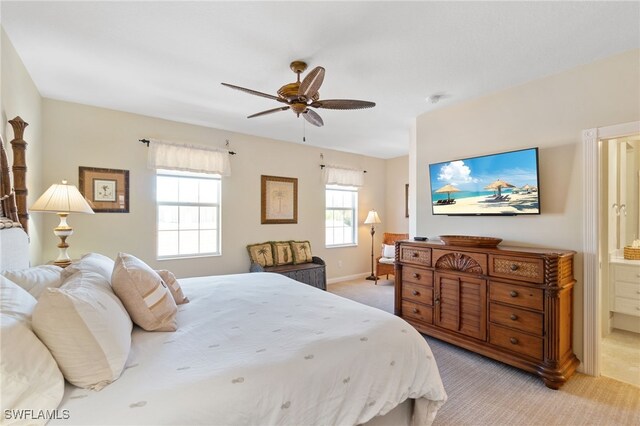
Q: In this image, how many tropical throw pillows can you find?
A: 3